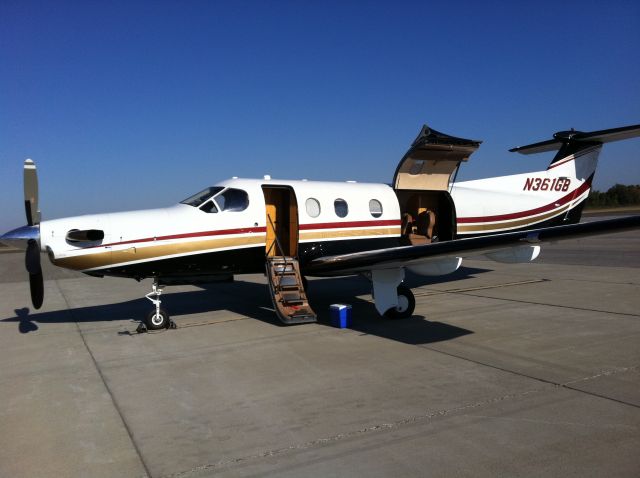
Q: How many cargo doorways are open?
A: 1